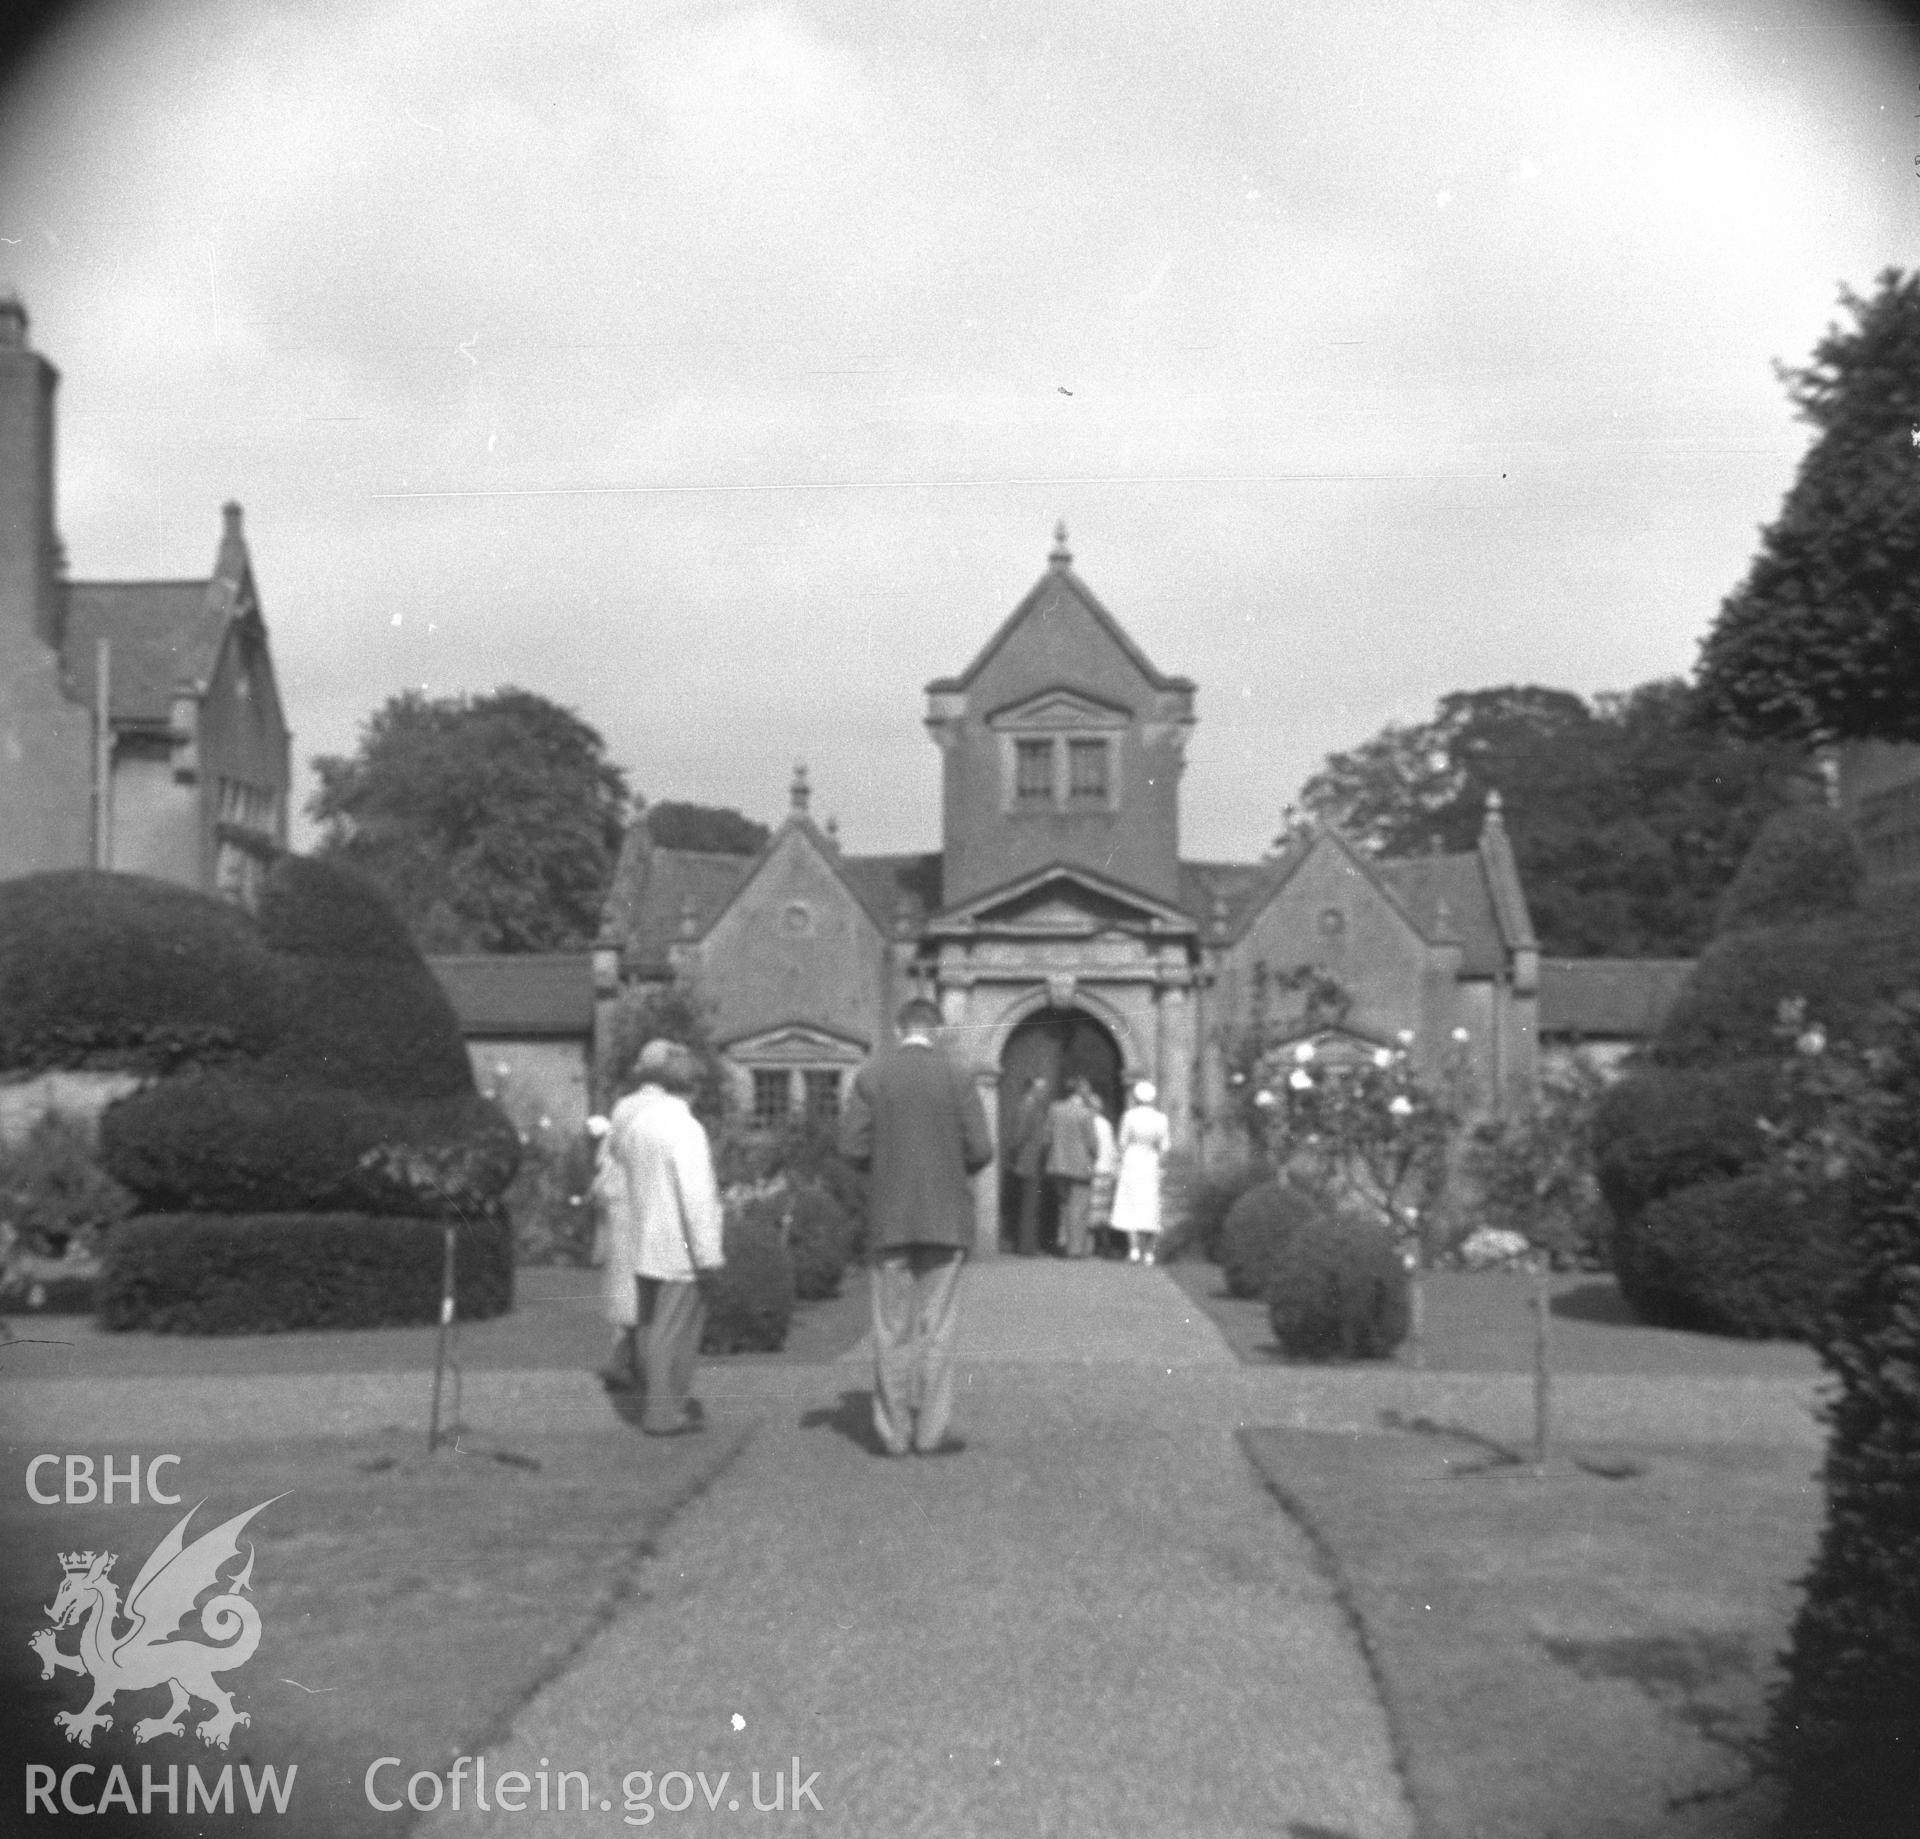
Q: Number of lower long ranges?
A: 2